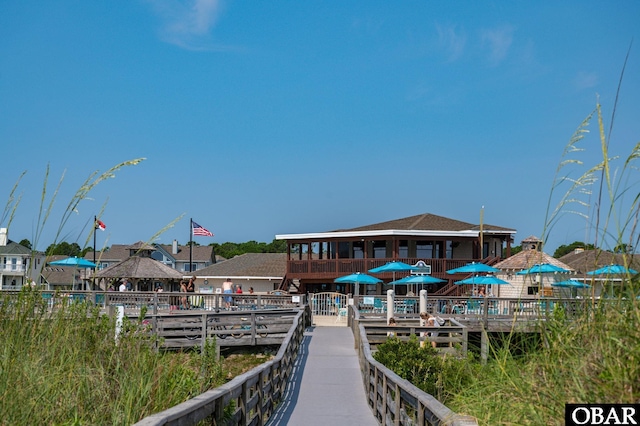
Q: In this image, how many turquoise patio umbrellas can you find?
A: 9